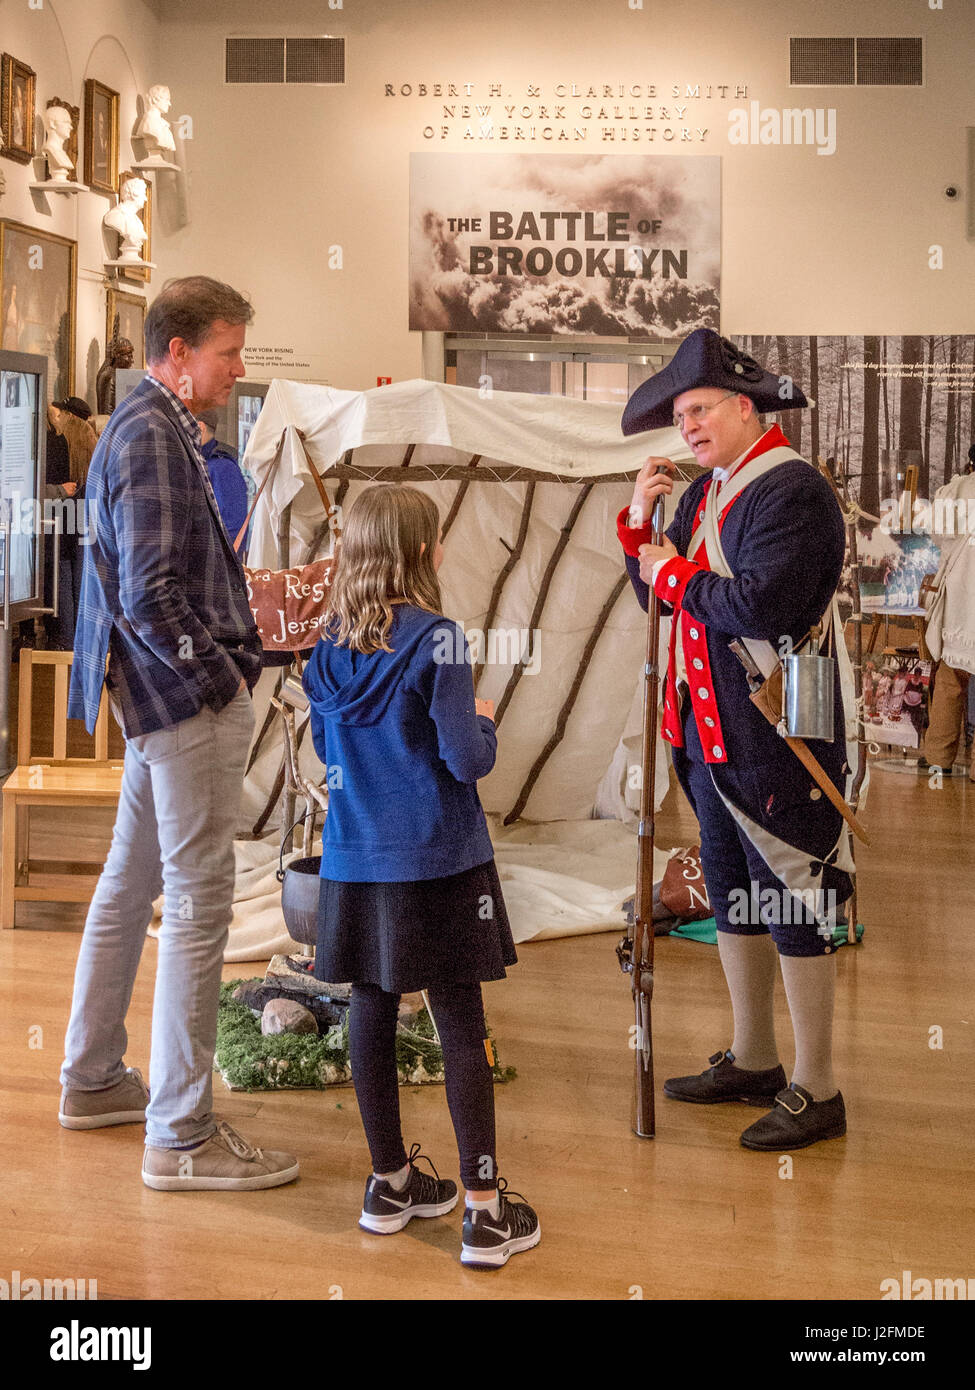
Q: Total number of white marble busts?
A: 3